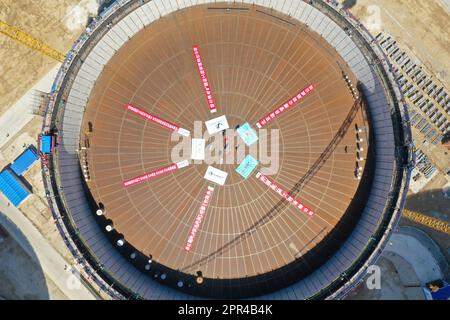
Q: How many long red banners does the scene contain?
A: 6